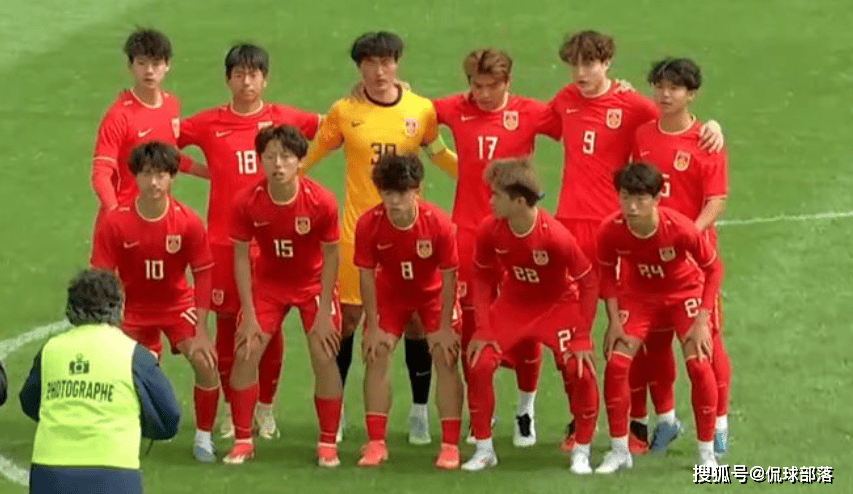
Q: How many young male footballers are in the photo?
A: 11